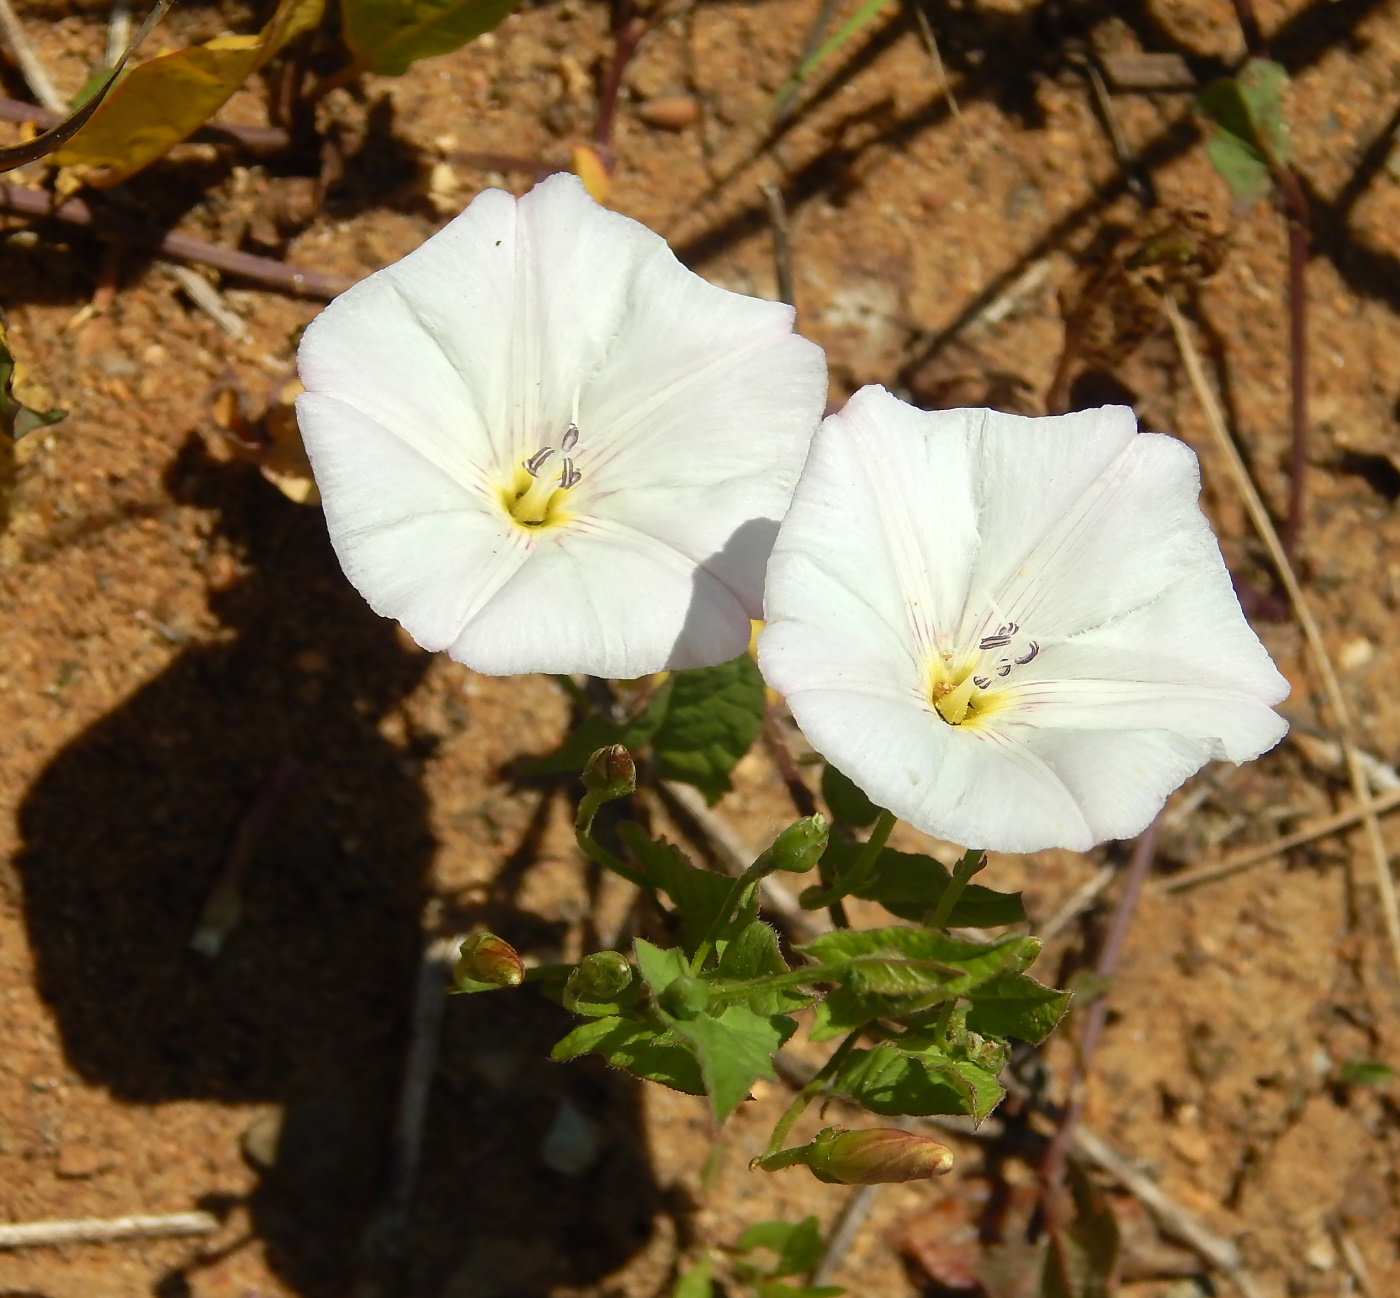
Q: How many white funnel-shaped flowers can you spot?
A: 2